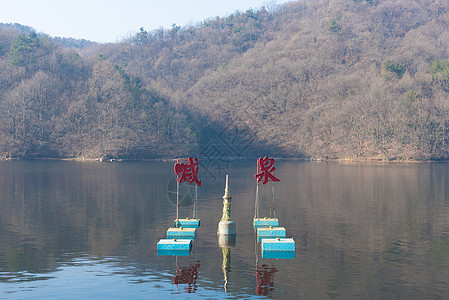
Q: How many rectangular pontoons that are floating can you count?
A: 6